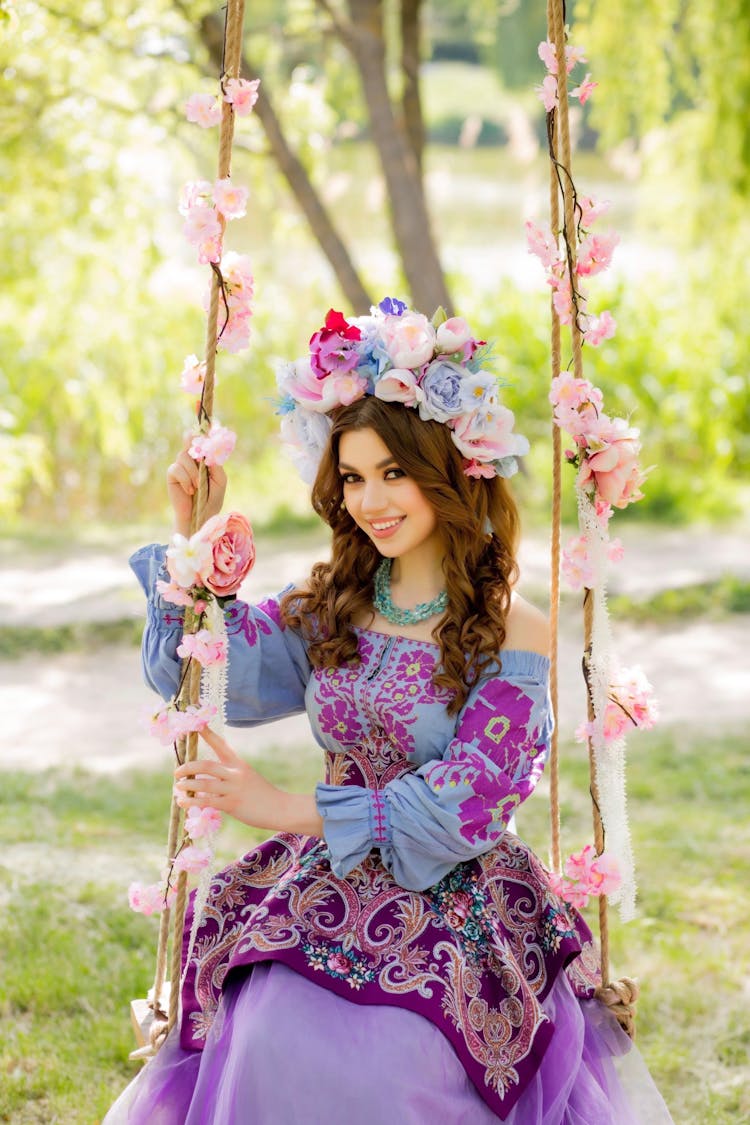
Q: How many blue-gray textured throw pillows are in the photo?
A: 0